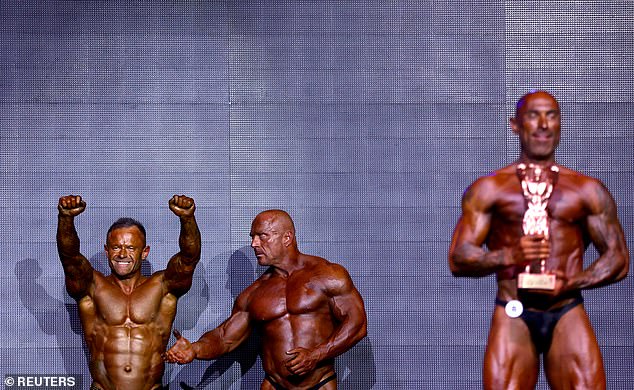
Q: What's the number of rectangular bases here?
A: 1